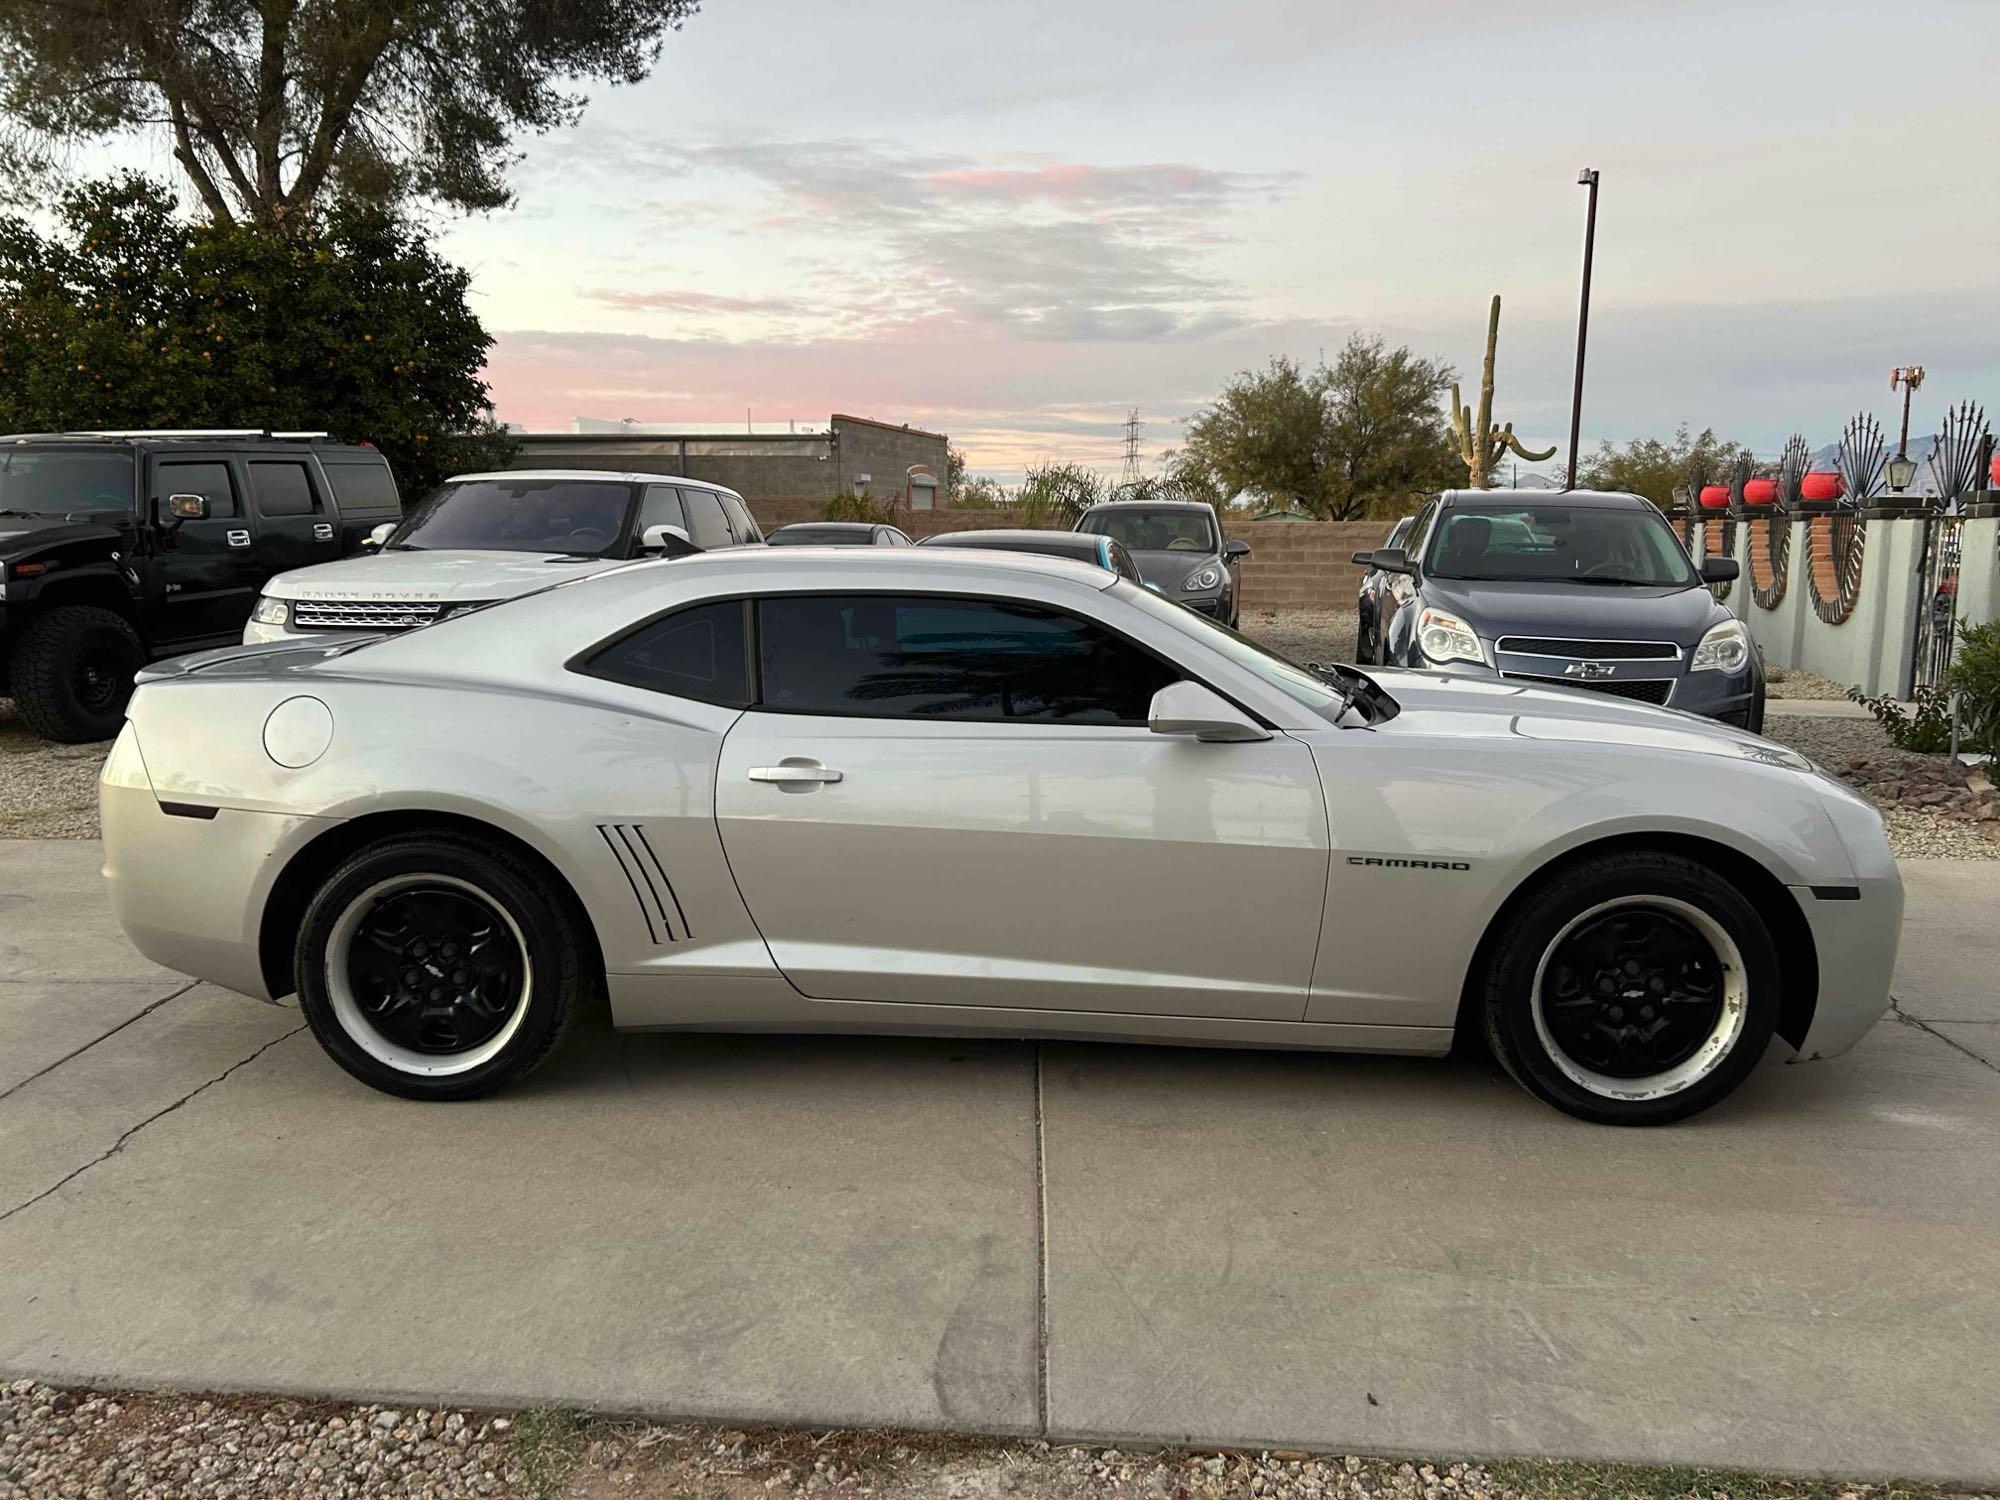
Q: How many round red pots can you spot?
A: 4